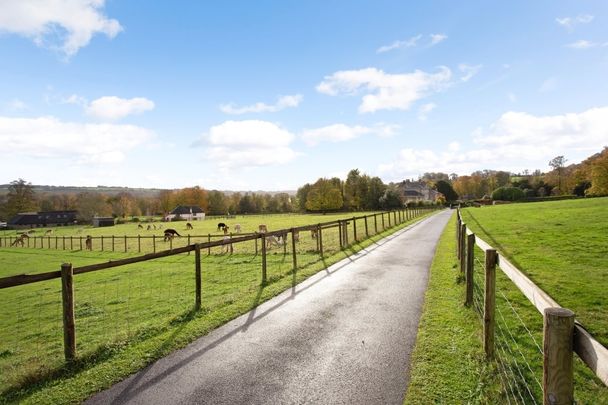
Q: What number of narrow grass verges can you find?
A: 2